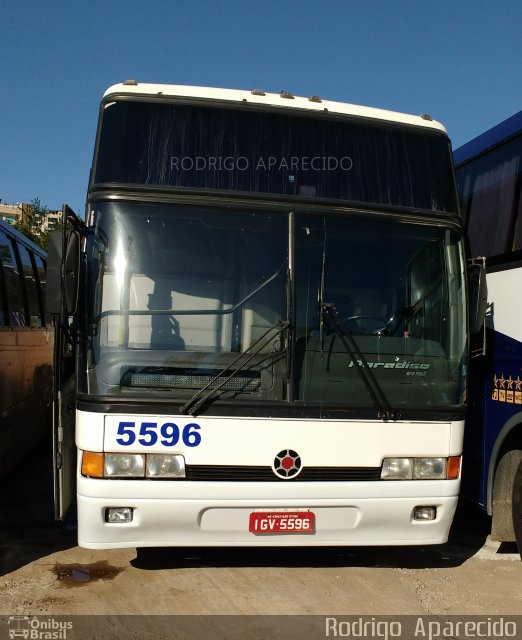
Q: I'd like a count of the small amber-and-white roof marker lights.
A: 5